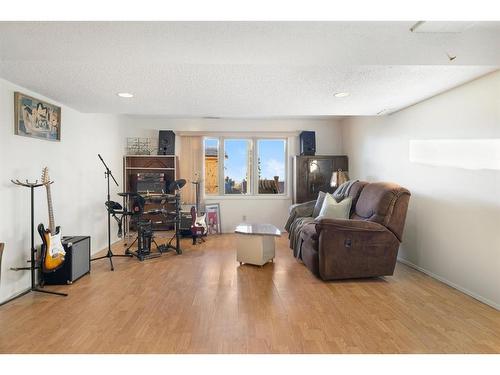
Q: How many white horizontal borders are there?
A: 2